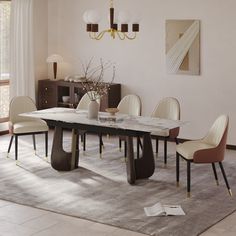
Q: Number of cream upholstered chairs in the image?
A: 5